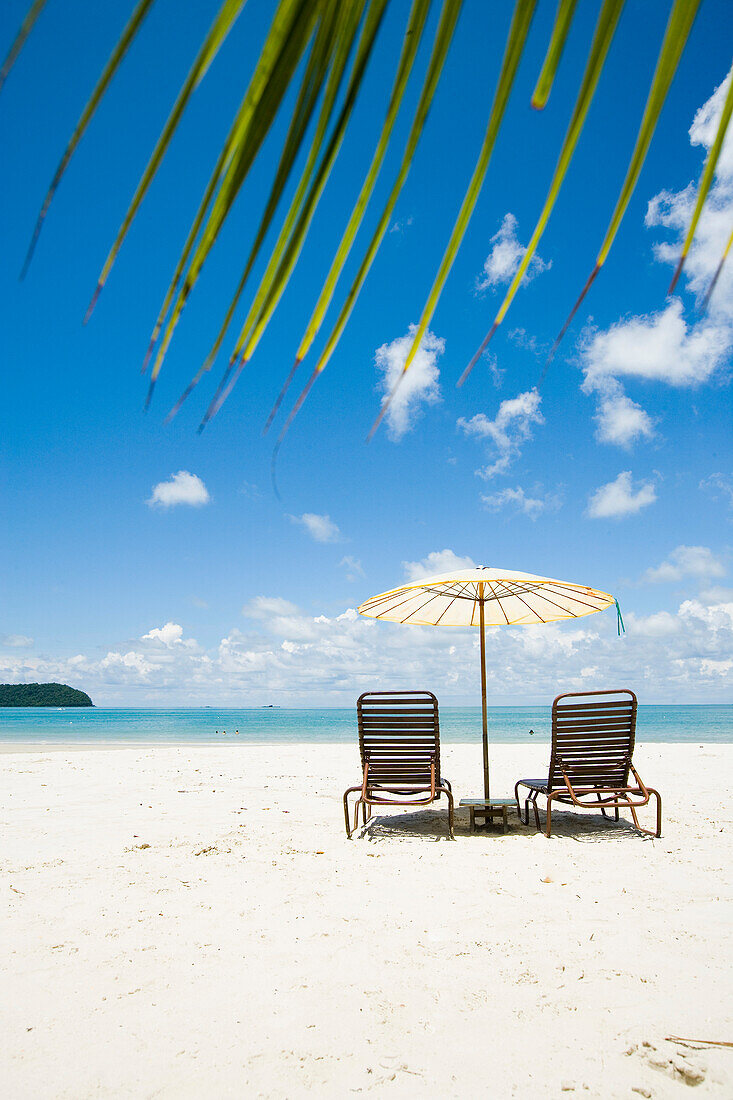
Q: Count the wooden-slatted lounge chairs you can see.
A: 2